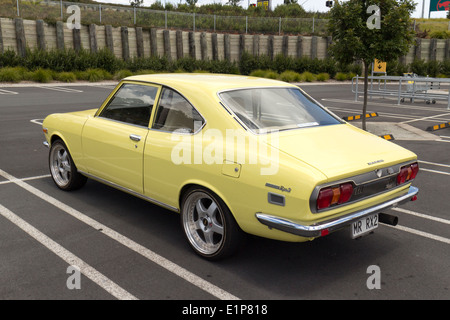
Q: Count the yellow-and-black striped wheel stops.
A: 3